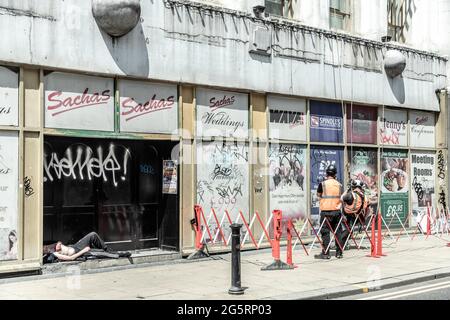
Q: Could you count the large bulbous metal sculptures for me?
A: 2